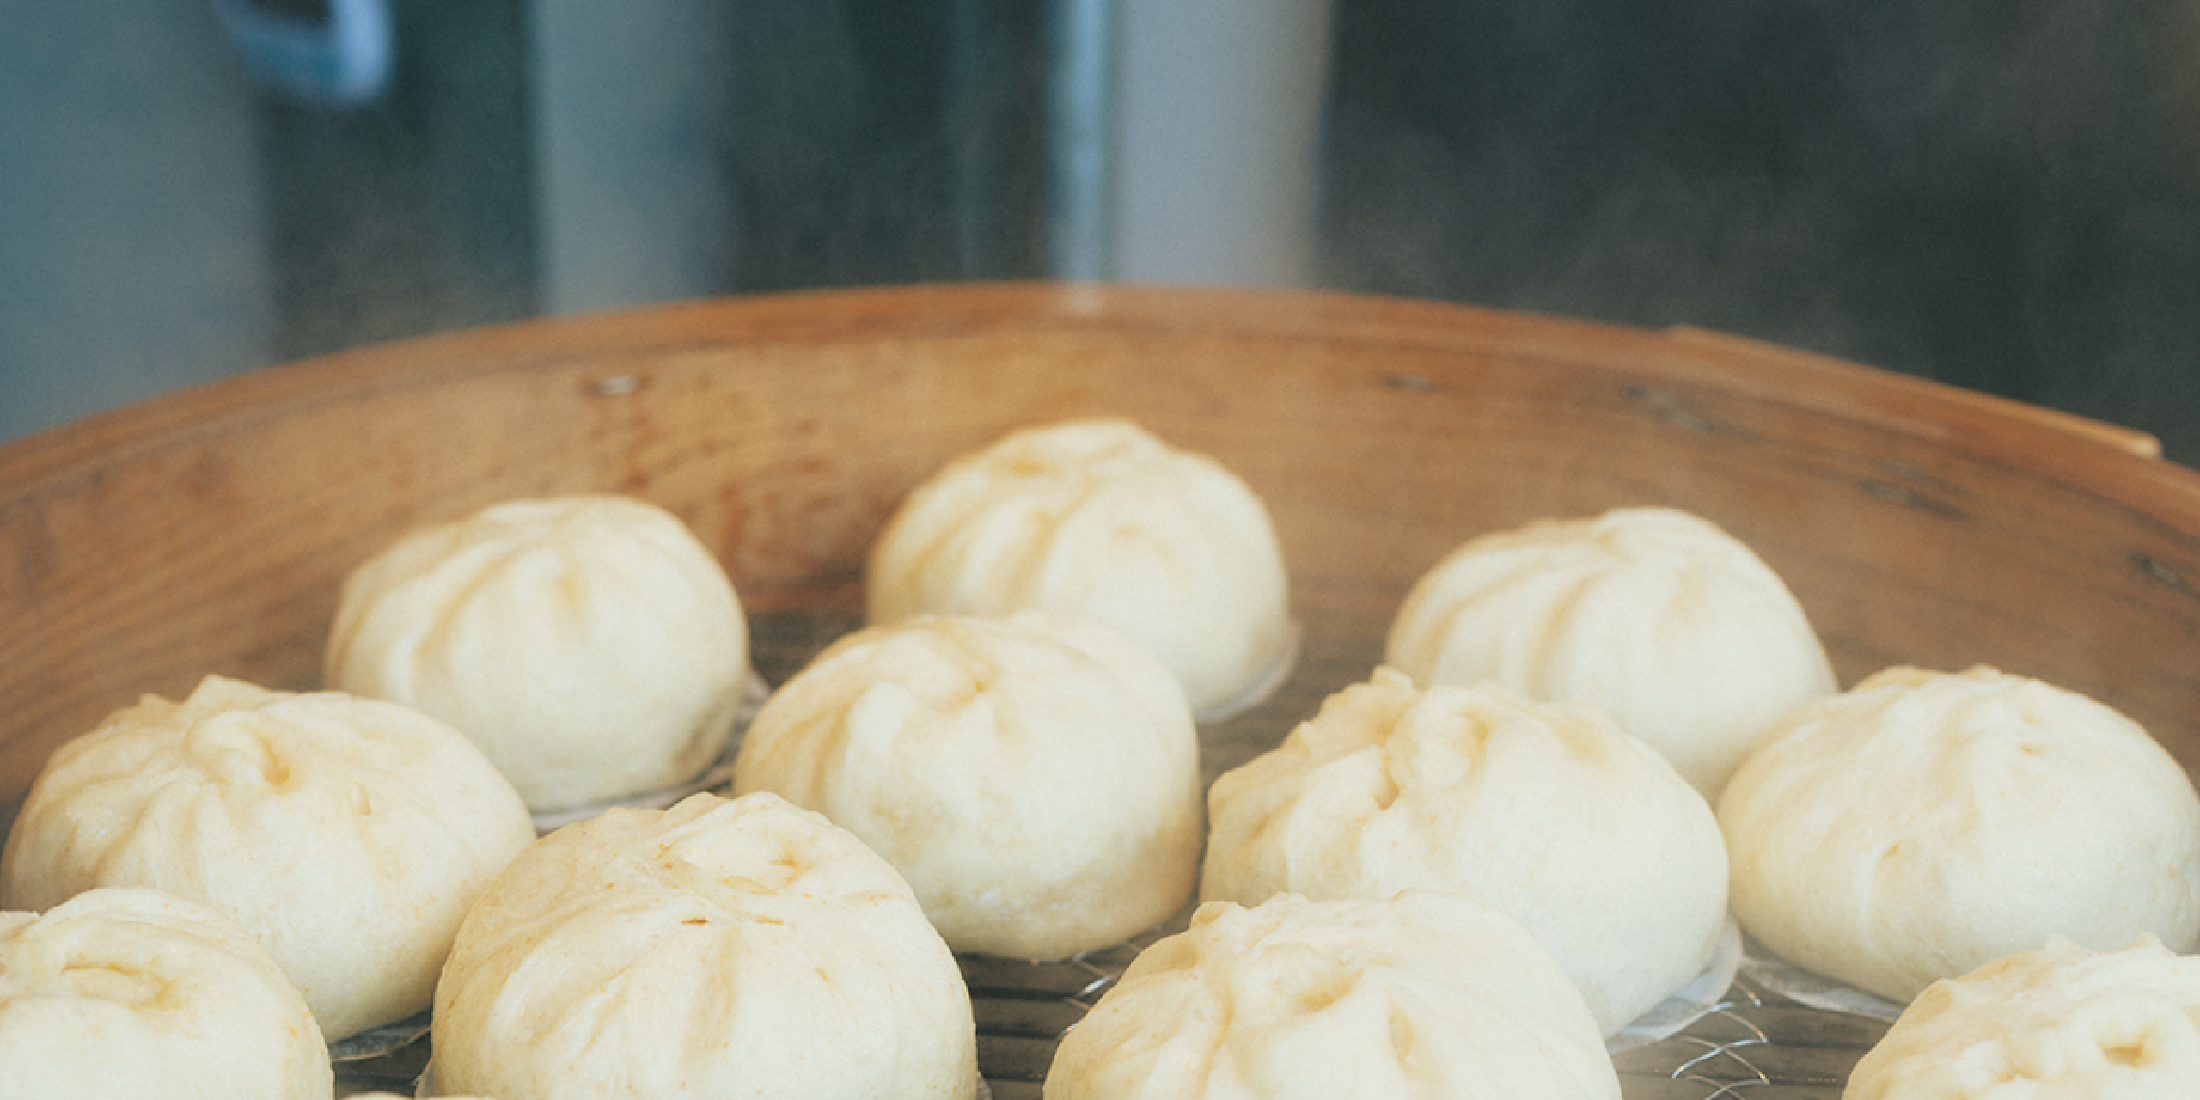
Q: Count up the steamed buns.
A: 11